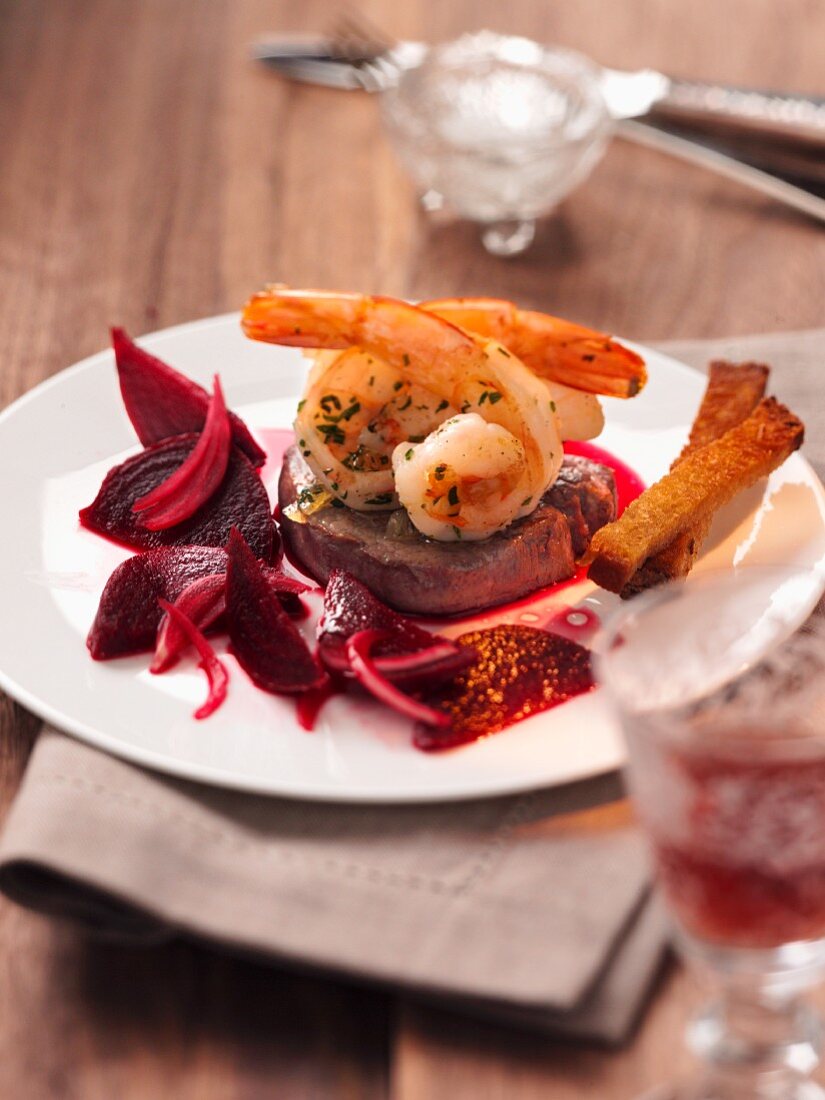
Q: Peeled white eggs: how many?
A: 0